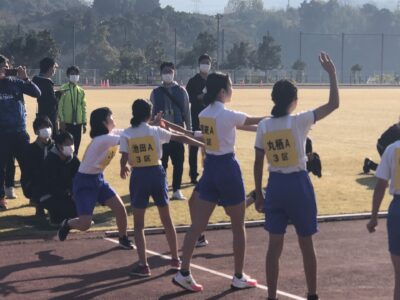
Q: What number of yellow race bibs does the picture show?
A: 5